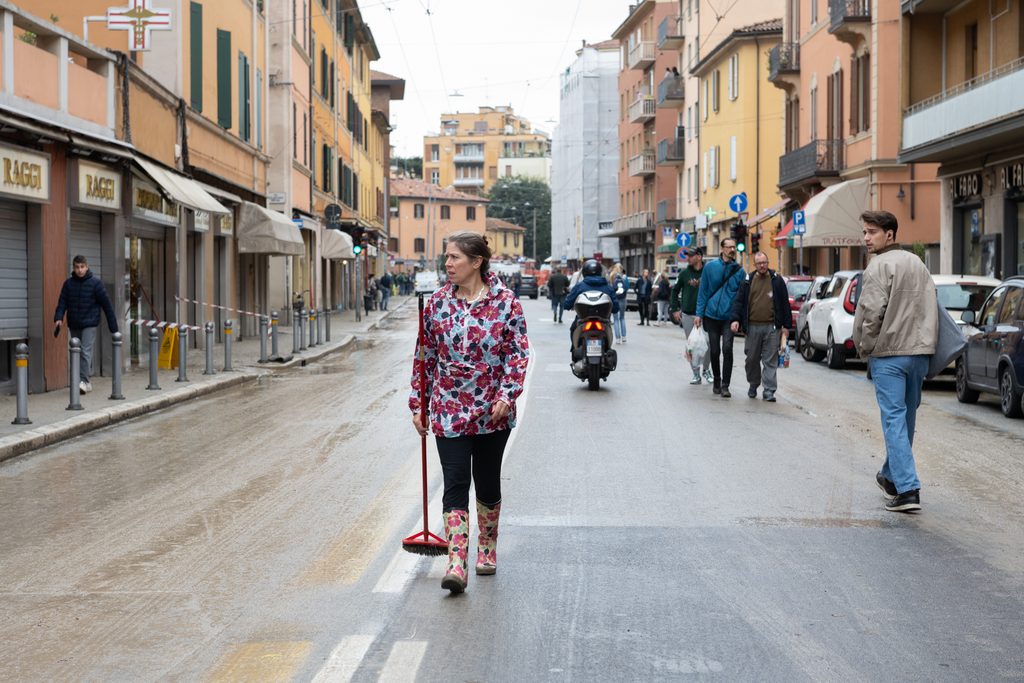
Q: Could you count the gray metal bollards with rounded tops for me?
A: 14